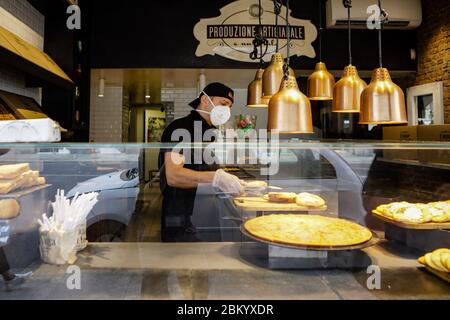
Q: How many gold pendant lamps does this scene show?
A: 6